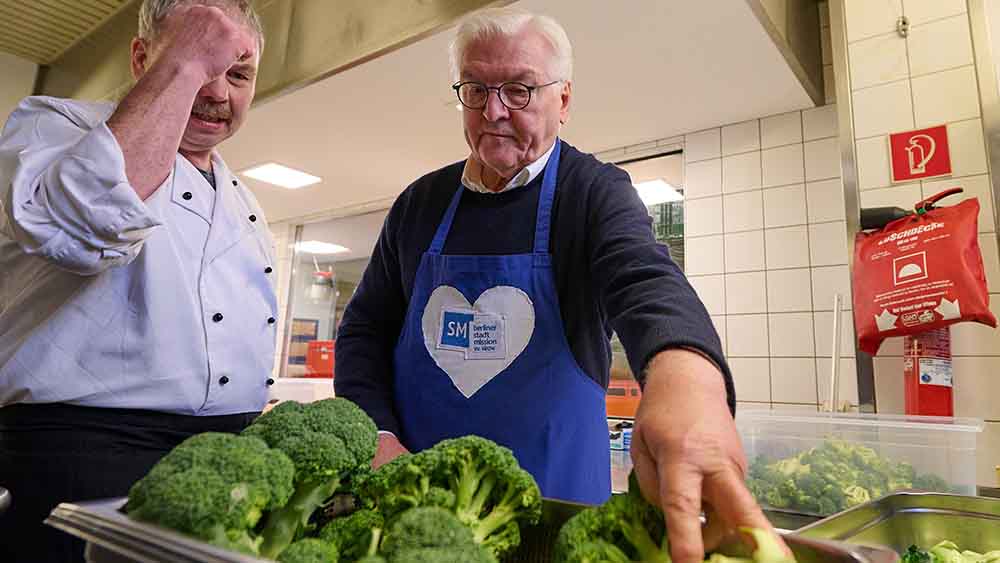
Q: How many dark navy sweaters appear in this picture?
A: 1